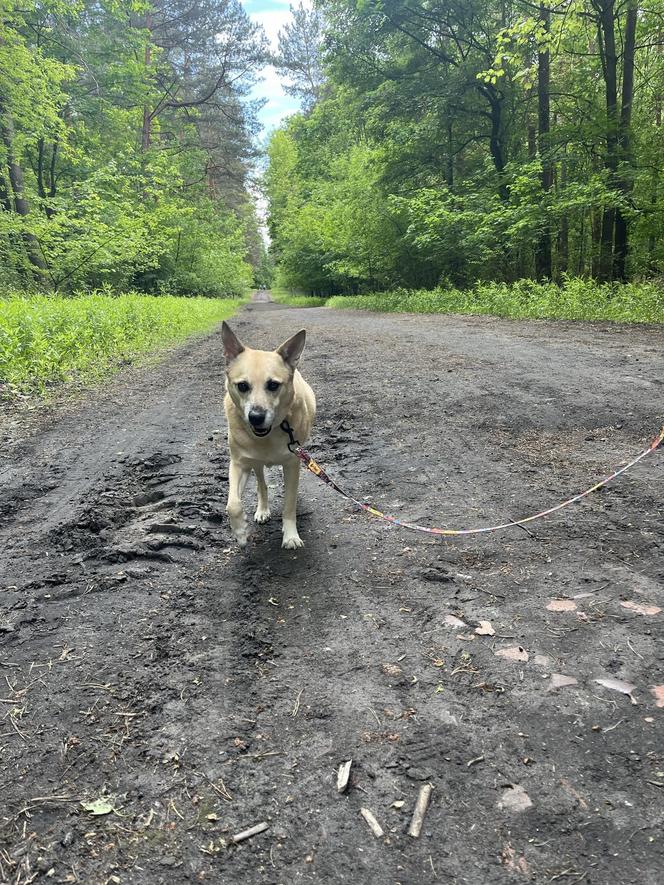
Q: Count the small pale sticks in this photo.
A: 4